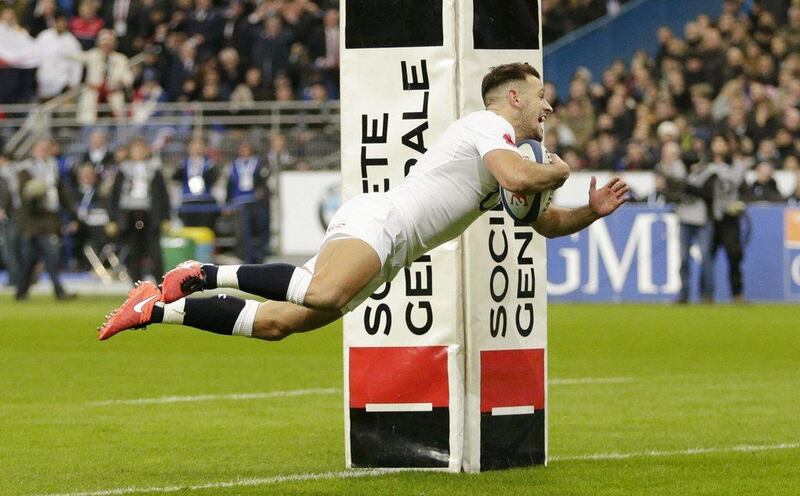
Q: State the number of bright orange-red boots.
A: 2